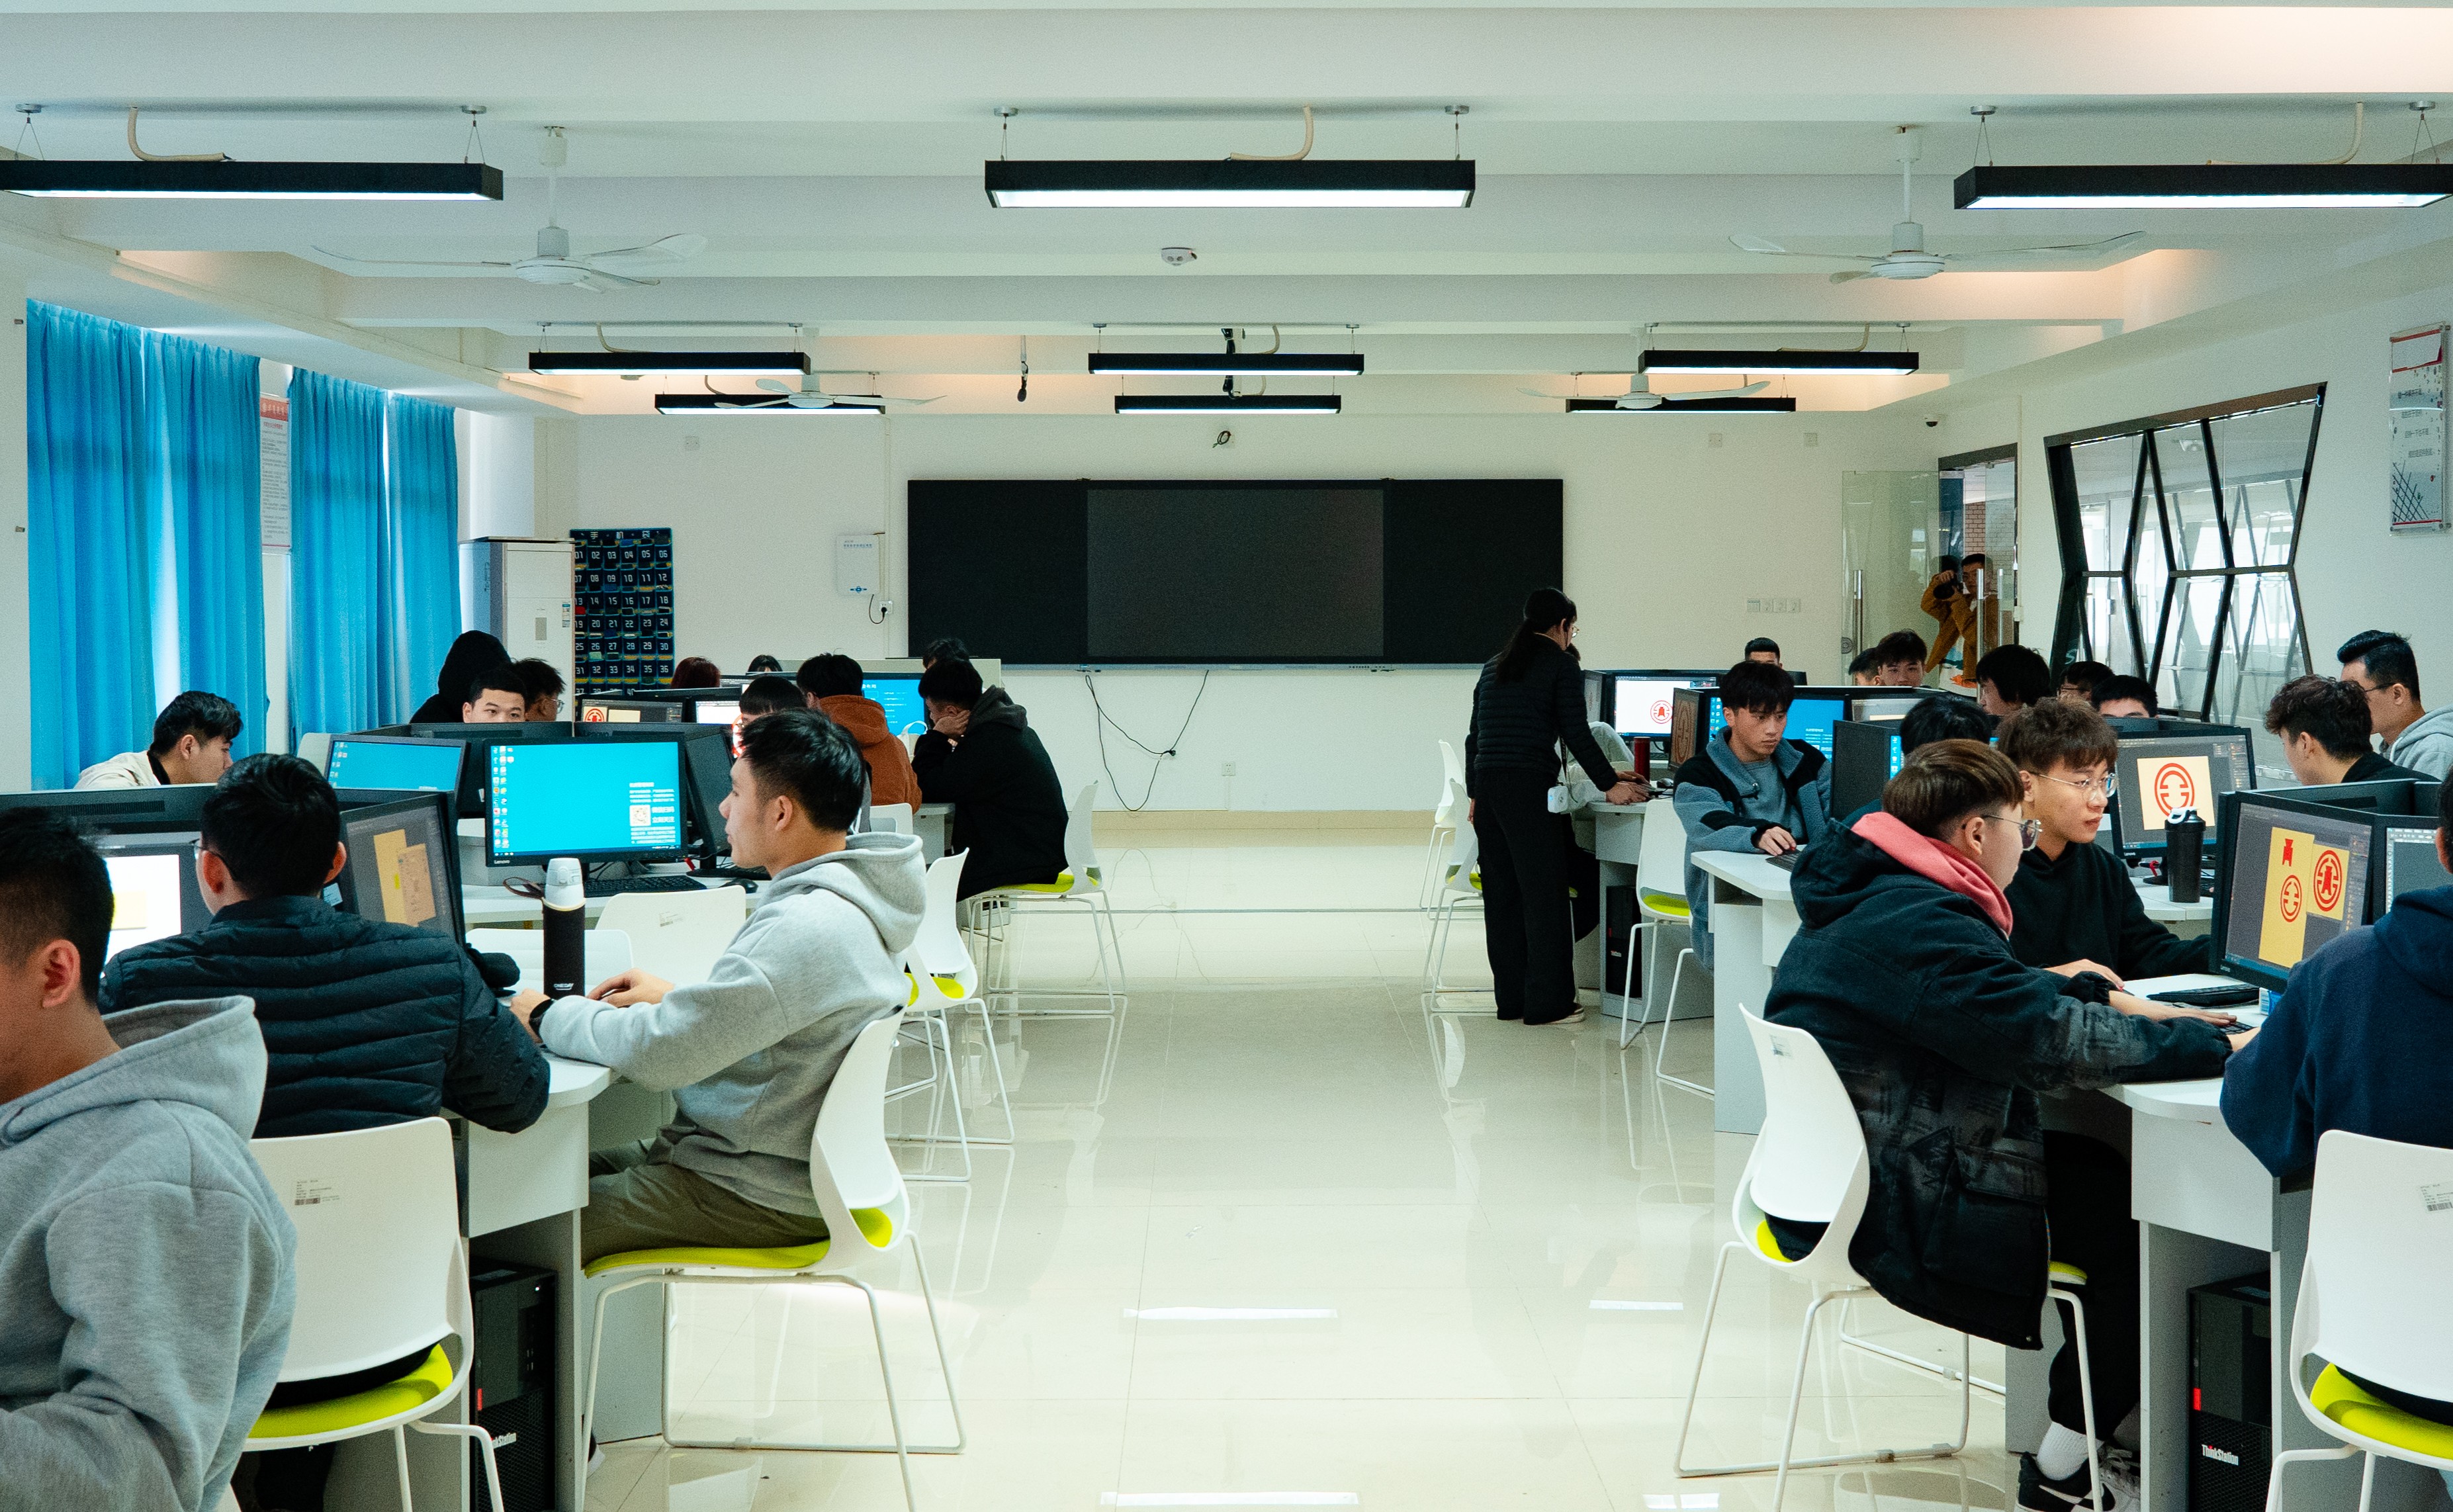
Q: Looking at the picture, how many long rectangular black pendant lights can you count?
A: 9